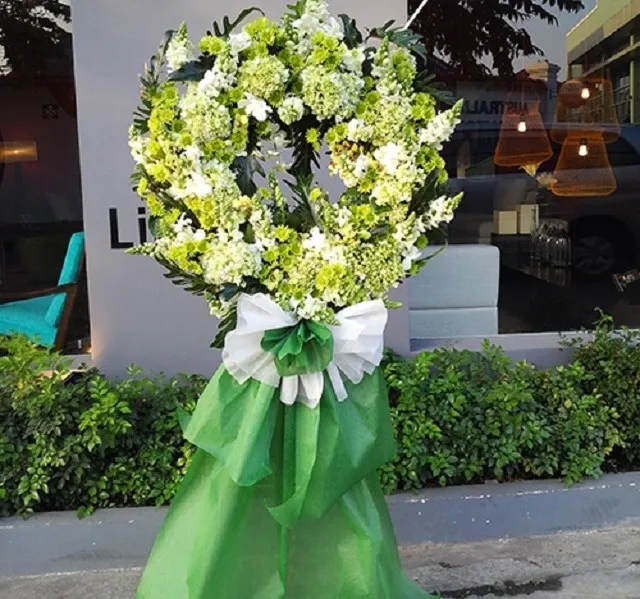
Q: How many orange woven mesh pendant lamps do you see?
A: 3